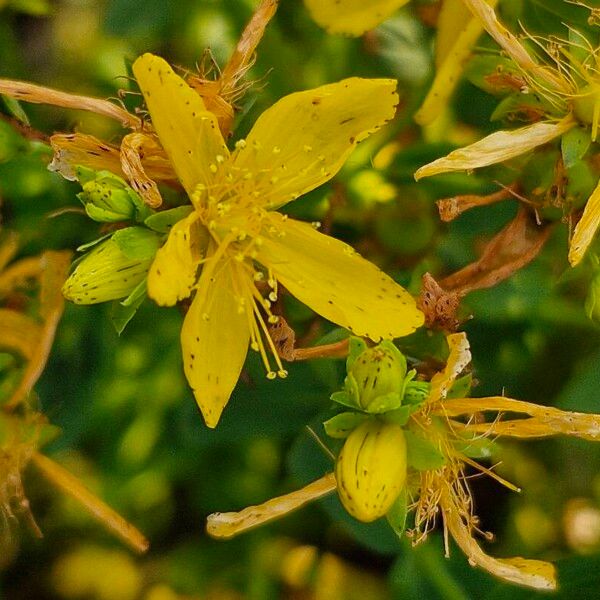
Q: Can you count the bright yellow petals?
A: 5